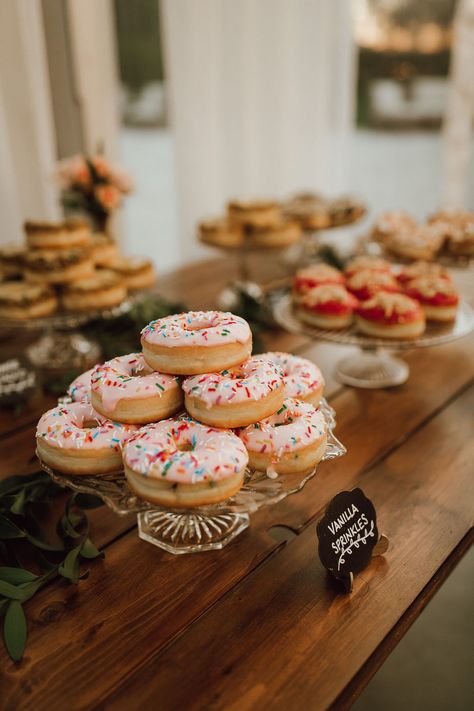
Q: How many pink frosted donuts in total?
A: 8